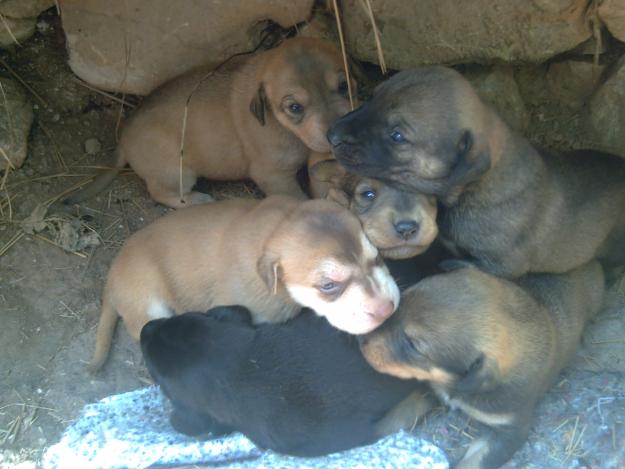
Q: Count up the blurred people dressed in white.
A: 0